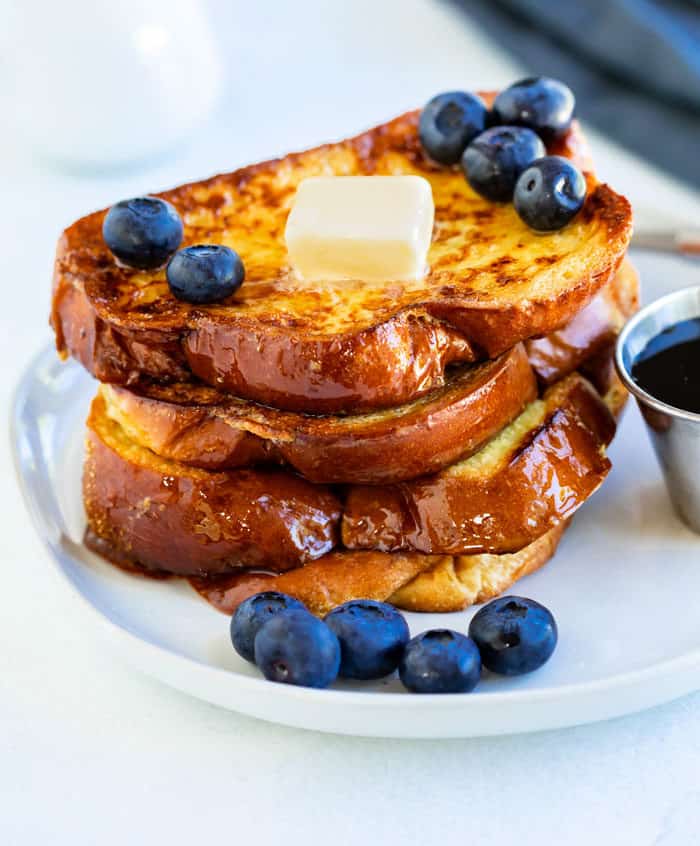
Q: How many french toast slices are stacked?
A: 4